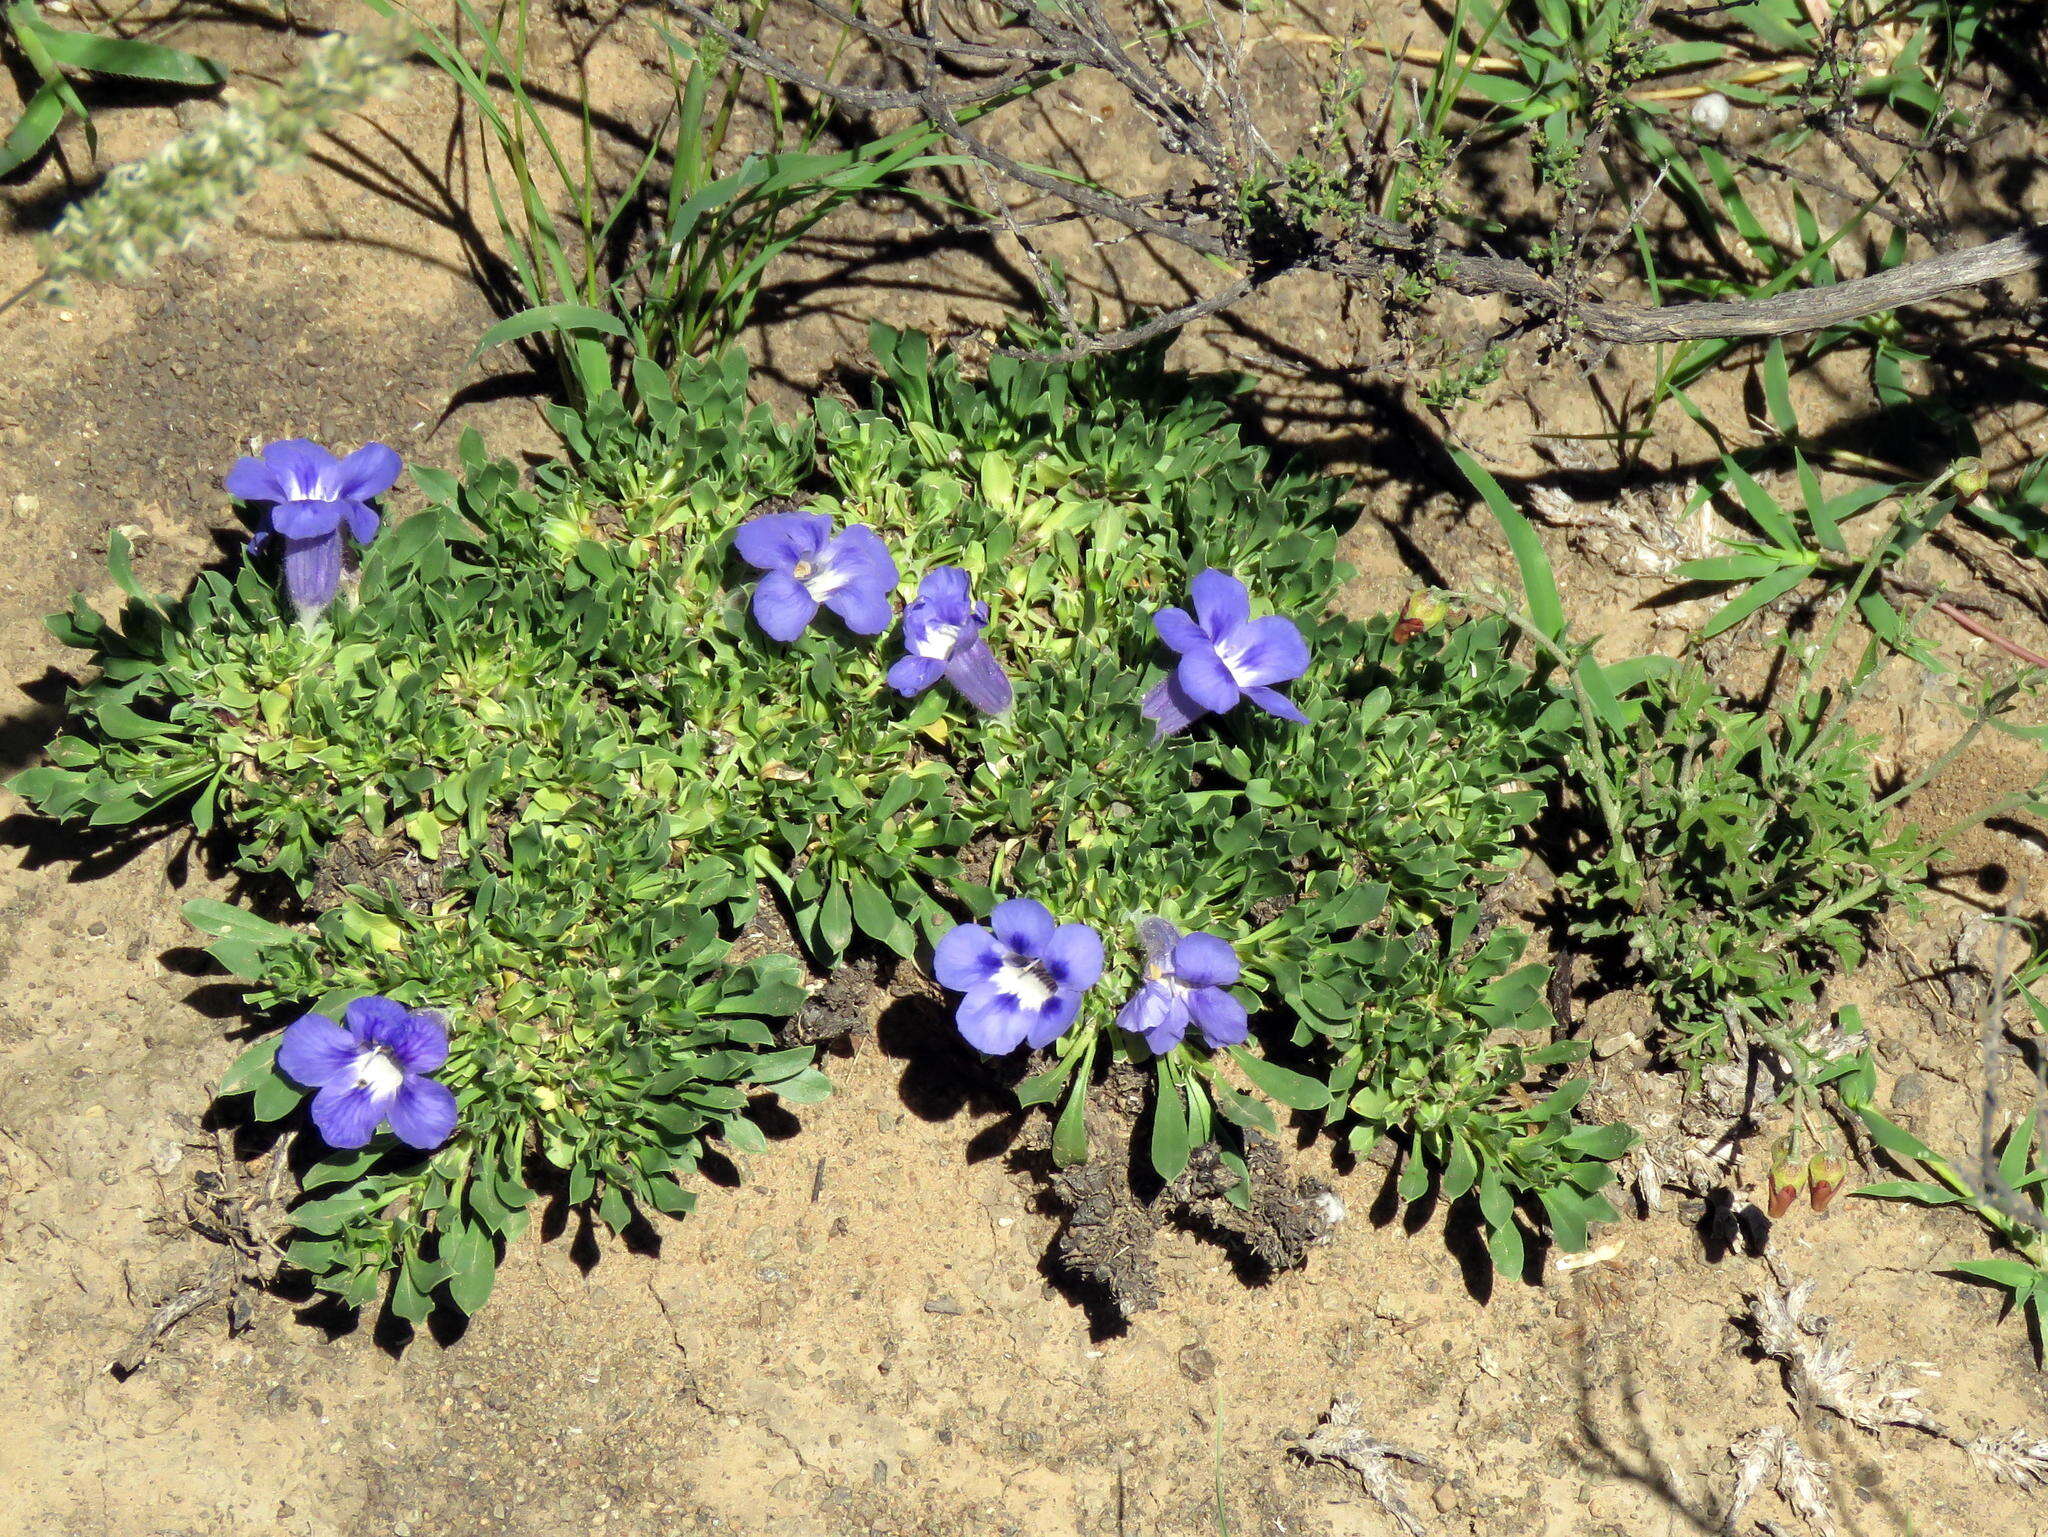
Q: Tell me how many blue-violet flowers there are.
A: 7